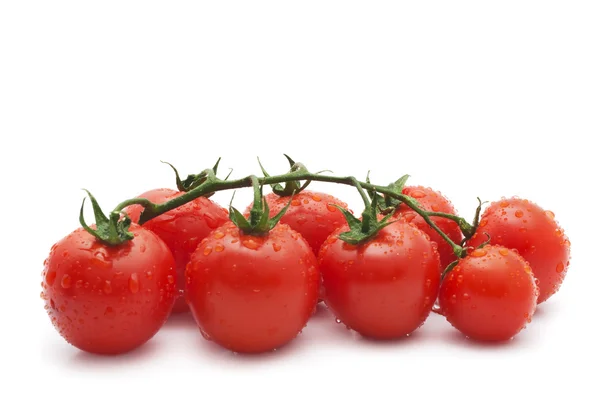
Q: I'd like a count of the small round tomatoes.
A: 8